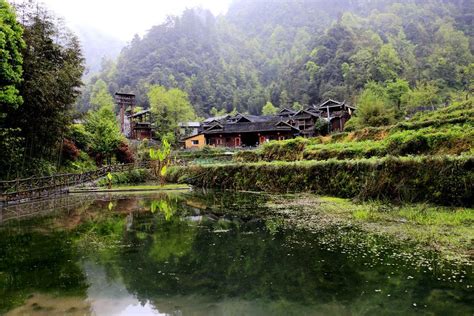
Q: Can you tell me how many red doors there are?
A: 2